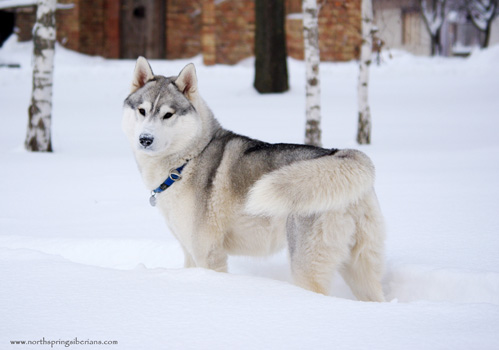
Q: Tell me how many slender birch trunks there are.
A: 3